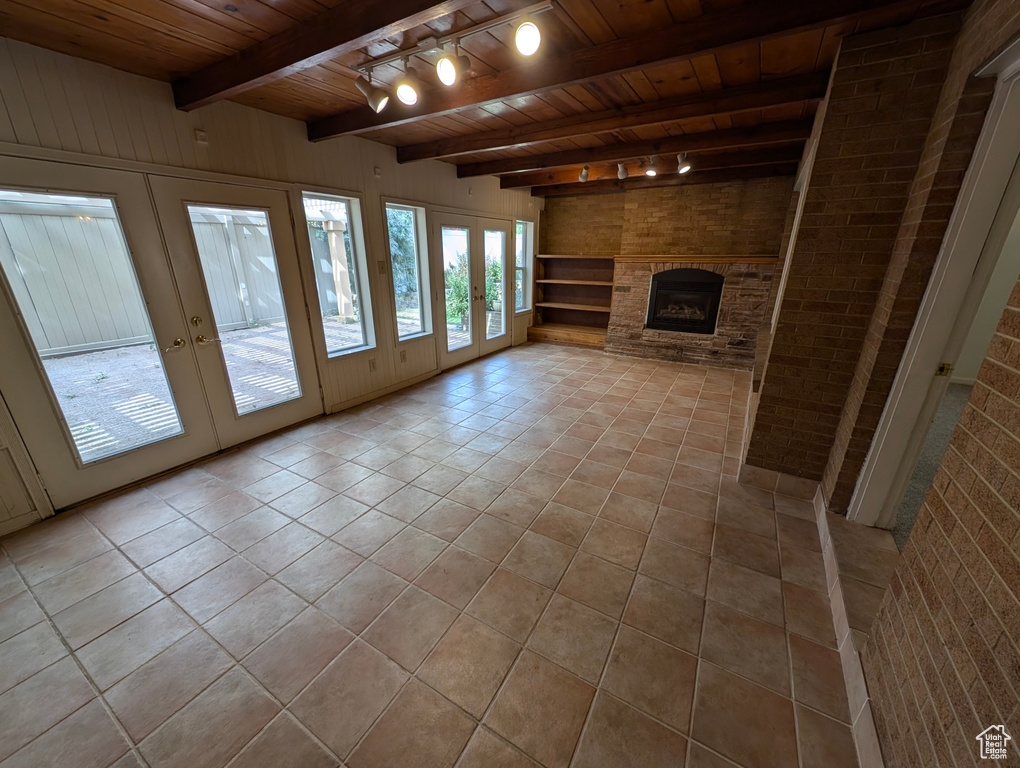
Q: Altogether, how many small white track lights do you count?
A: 8